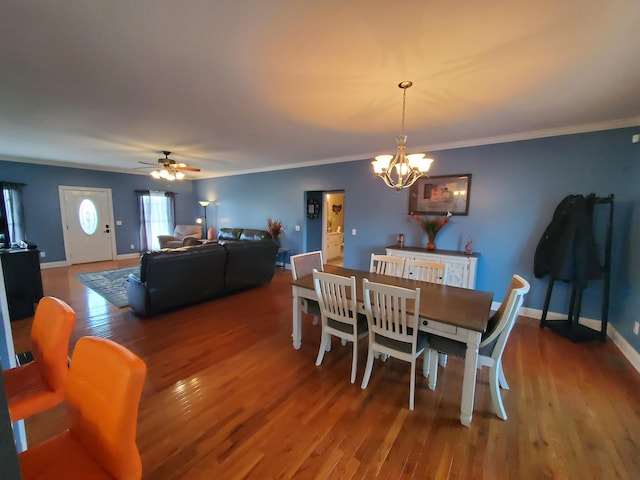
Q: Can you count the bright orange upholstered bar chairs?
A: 2